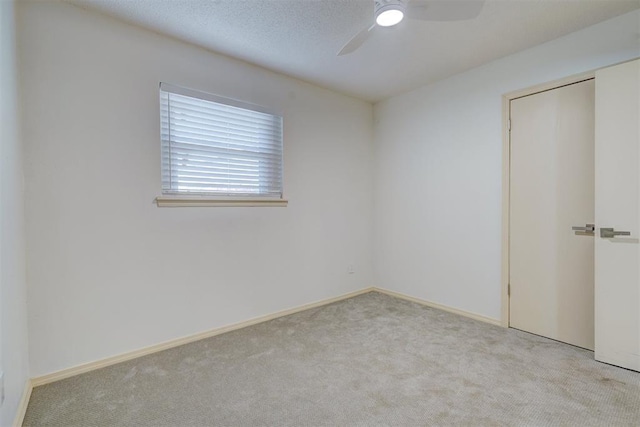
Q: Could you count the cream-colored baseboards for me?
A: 3